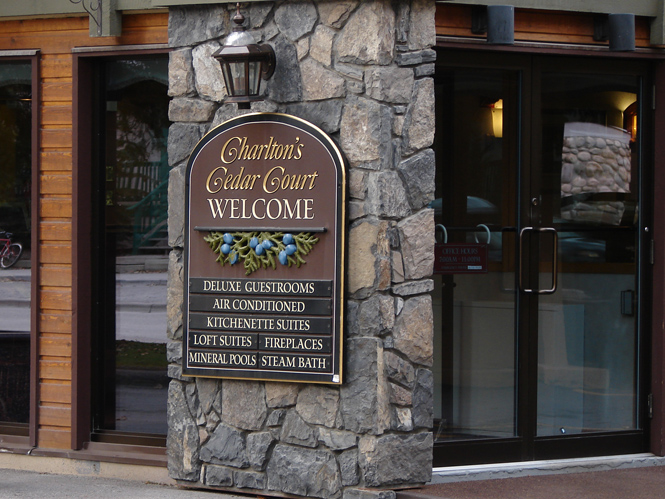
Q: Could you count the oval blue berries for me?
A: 9